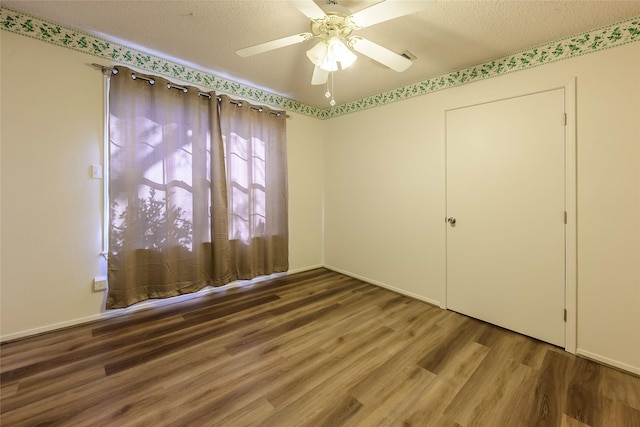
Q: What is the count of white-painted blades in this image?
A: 5